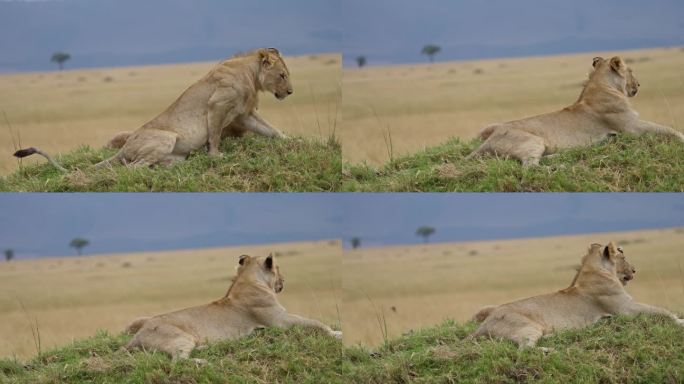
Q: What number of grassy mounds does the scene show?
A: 4